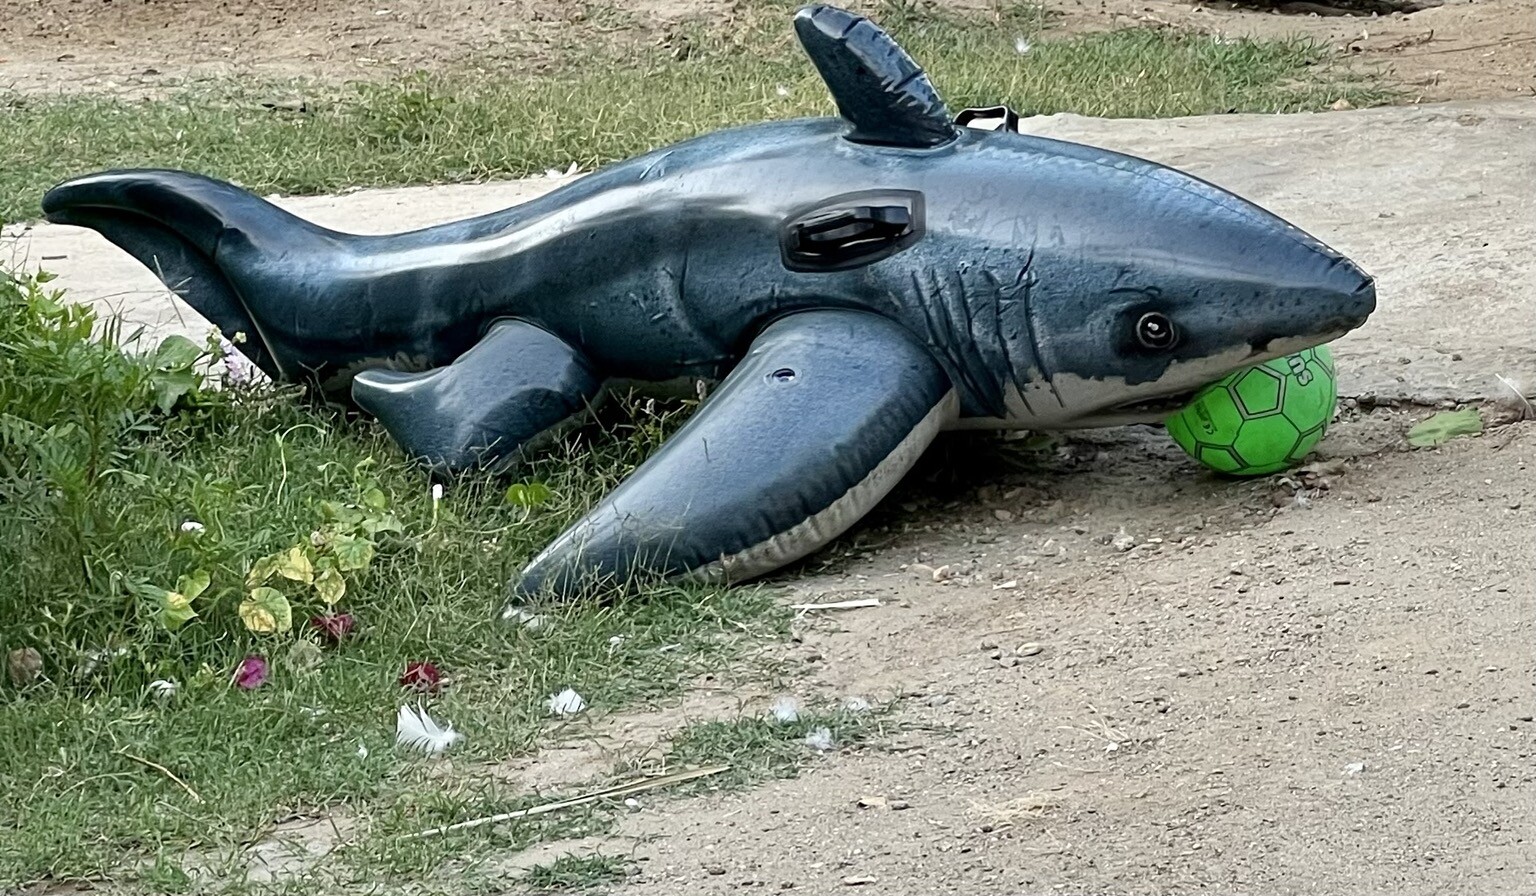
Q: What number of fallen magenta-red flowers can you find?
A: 3